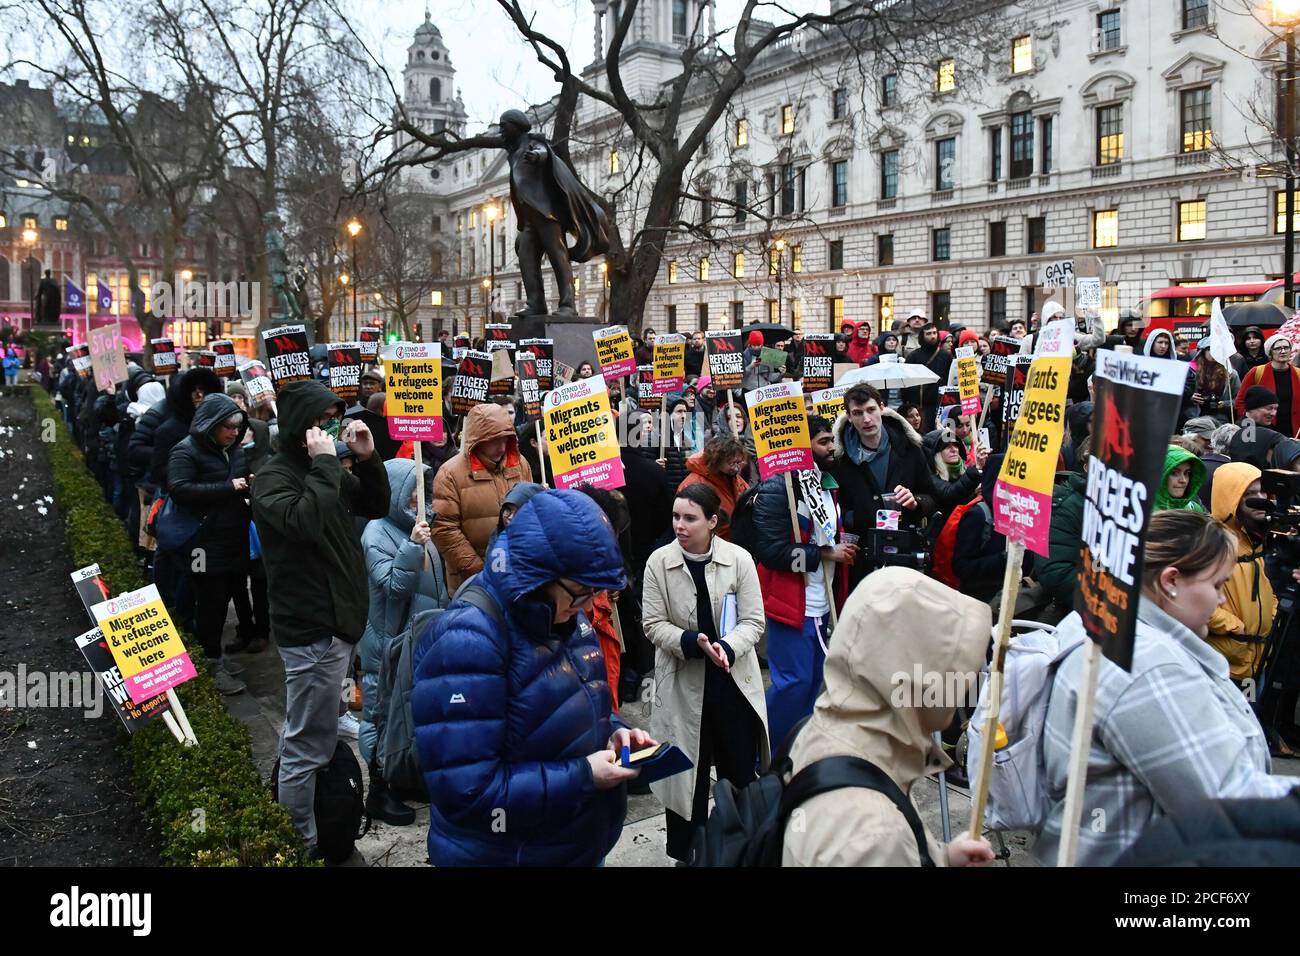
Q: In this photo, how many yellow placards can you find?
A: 9